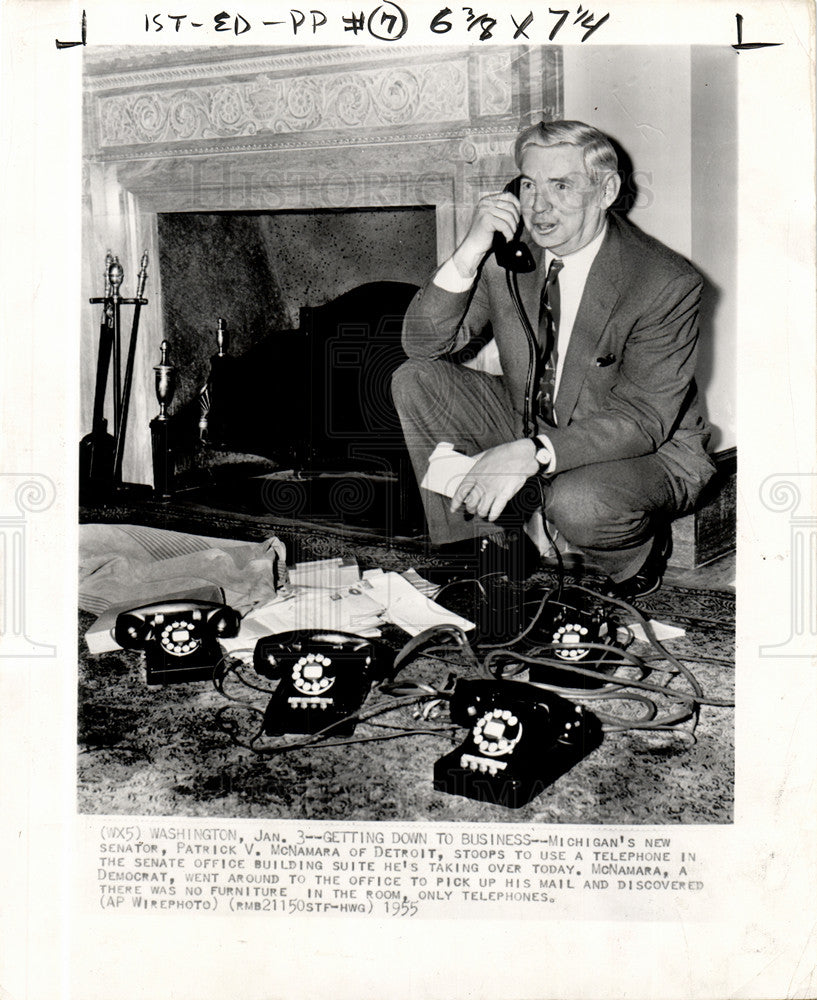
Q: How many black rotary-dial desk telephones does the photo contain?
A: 4